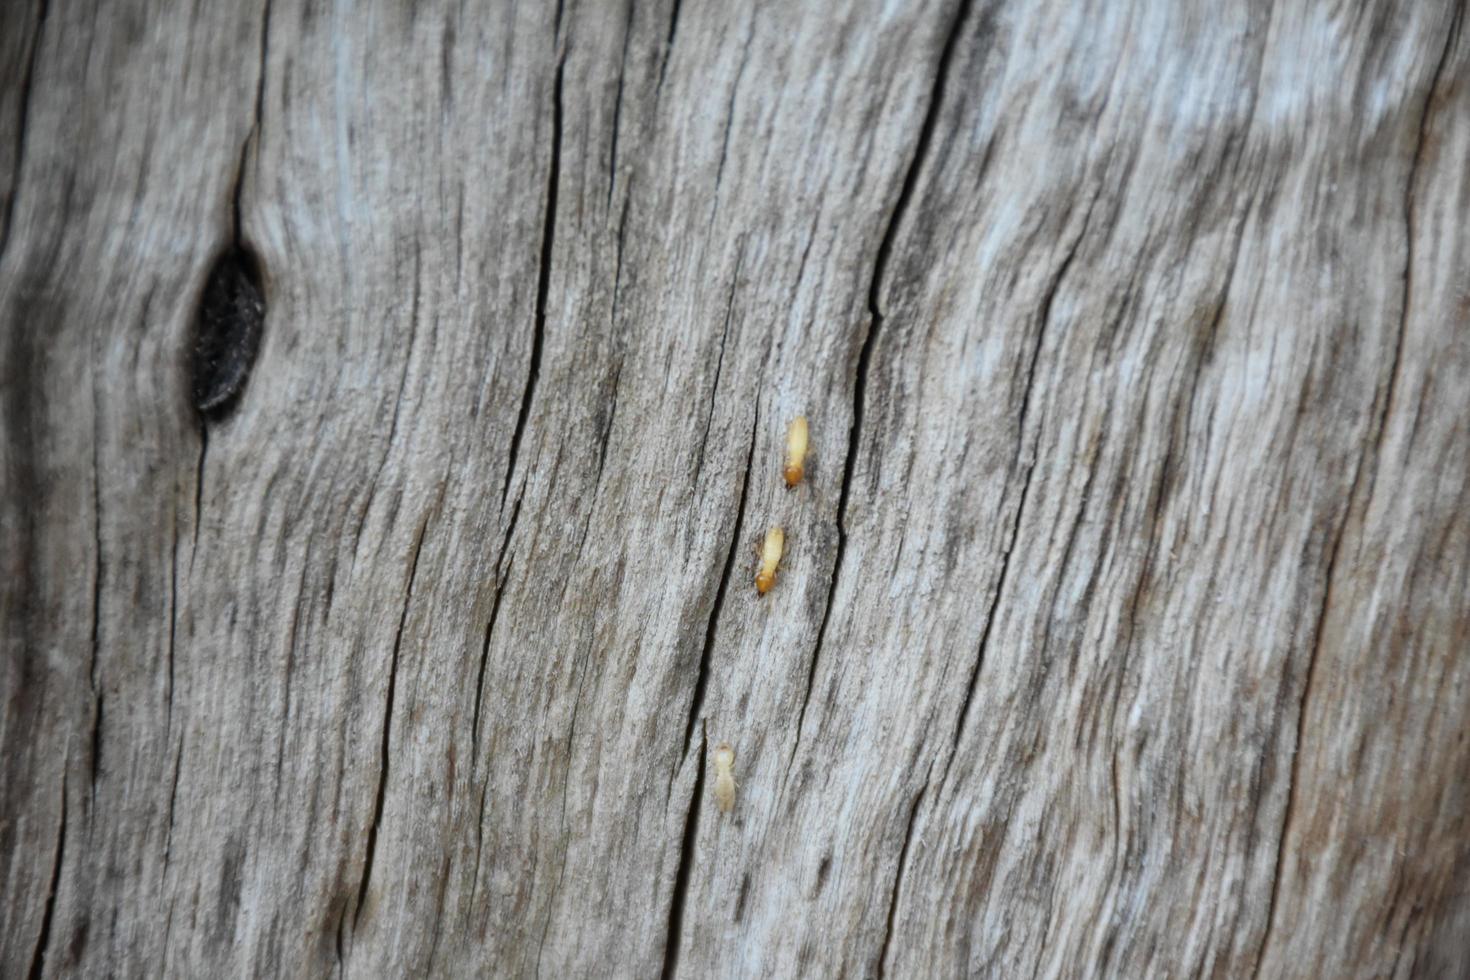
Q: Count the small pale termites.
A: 3